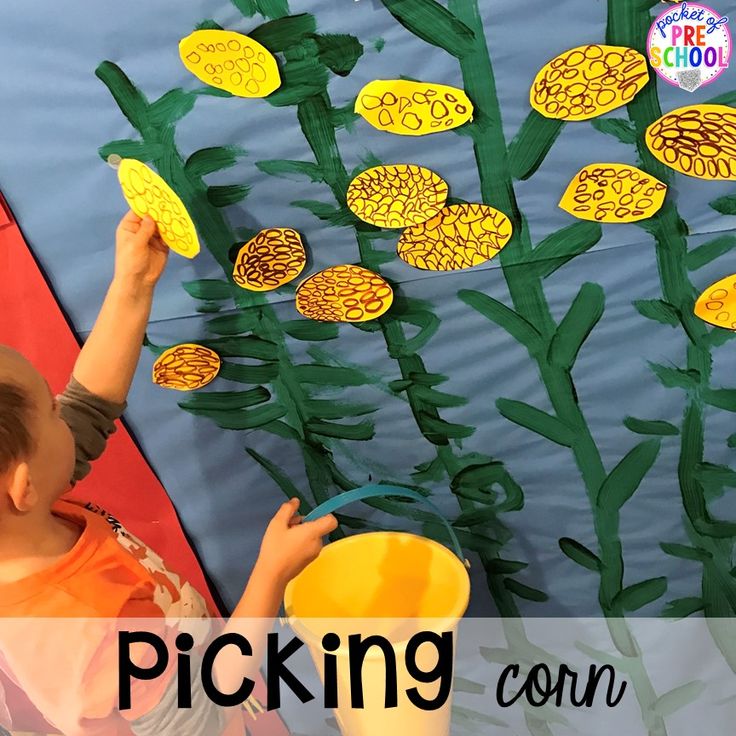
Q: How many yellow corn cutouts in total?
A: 12